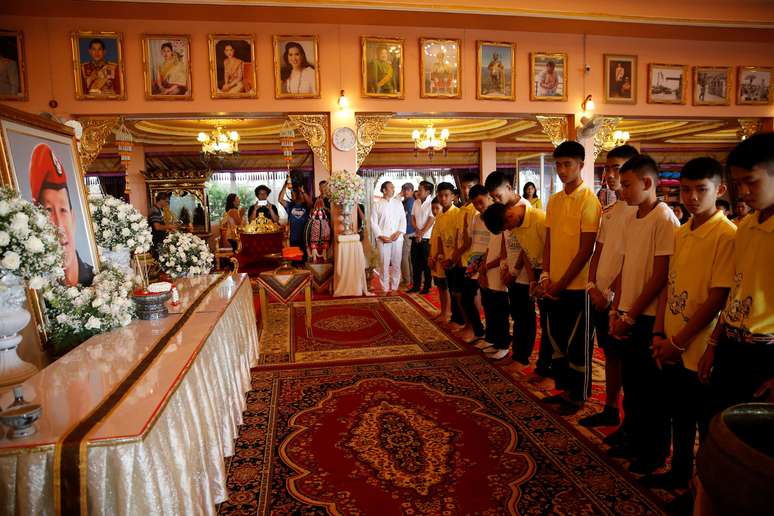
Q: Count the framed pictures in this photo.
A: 14